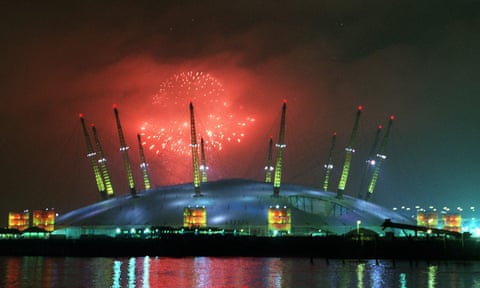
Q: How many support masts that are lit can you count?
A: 12